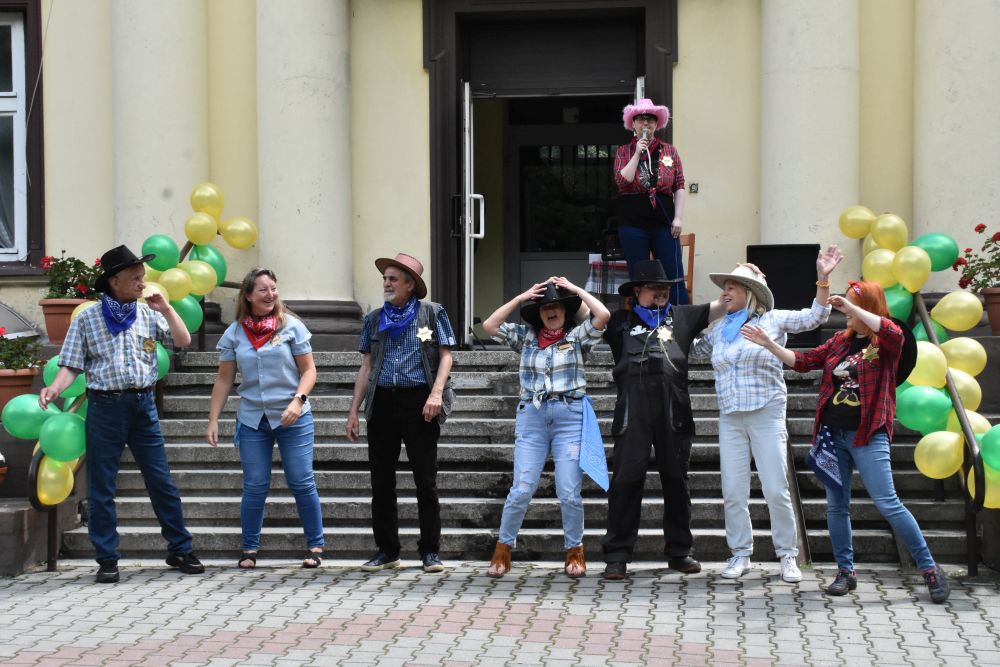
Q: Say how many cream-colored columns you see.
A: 4